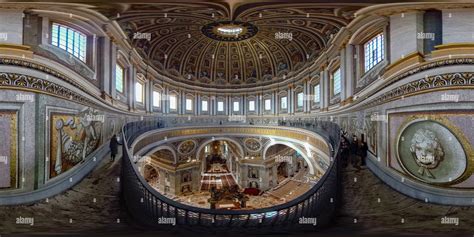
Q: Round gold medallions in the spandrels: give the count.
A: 2